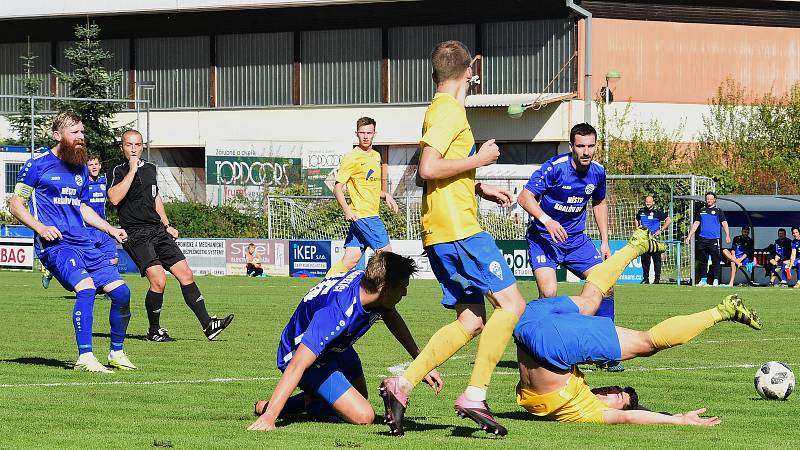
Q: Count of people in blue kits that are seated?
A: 3